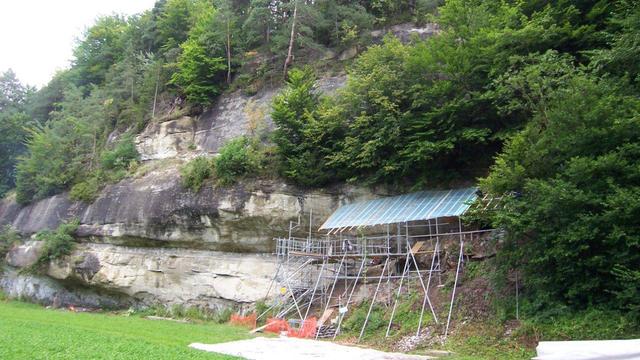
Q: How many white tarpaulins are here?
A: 2